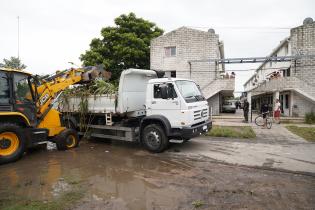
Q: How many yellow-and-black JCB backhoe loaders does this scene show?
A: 1